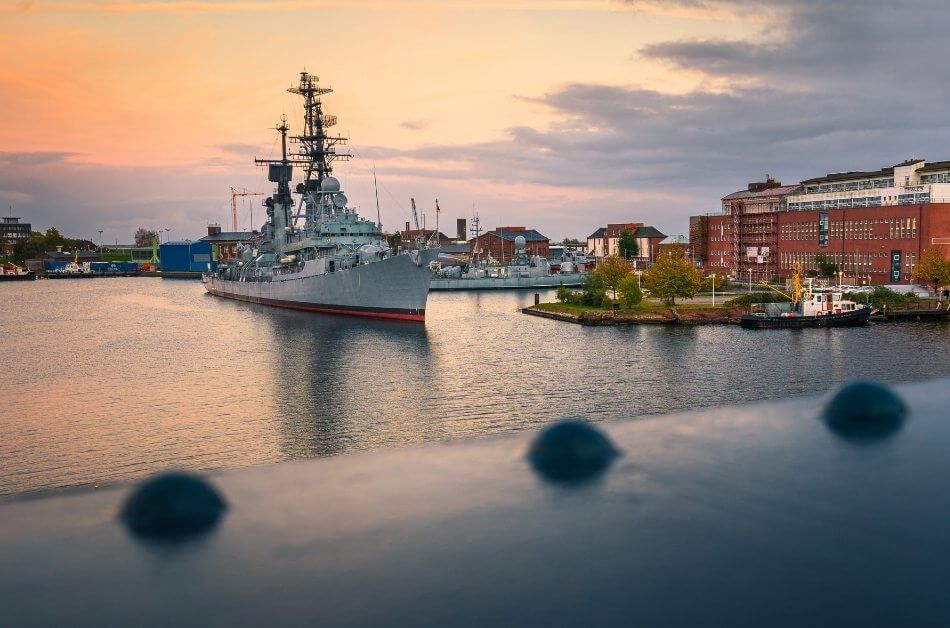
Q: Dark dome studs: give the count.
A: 3